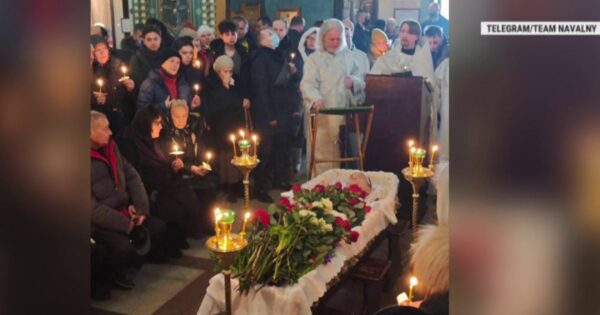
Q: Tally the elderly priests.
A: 1